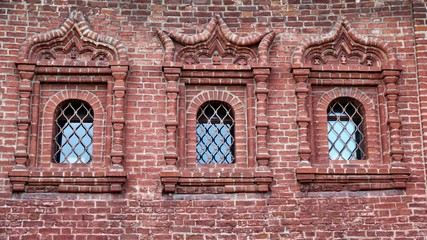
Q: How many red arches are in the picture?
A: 3